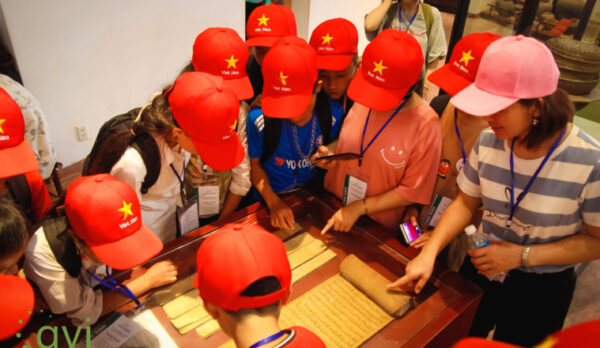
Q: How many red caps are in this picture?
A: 12